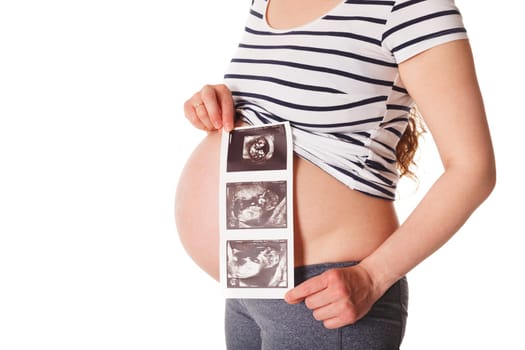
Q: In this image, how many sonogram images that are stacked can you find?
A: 3